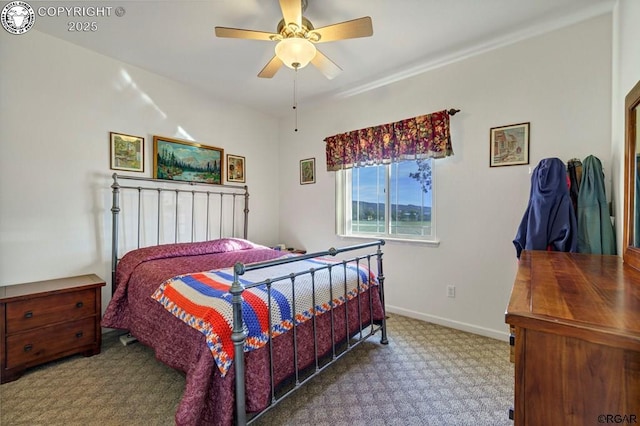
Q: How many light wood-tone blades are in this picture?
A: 5